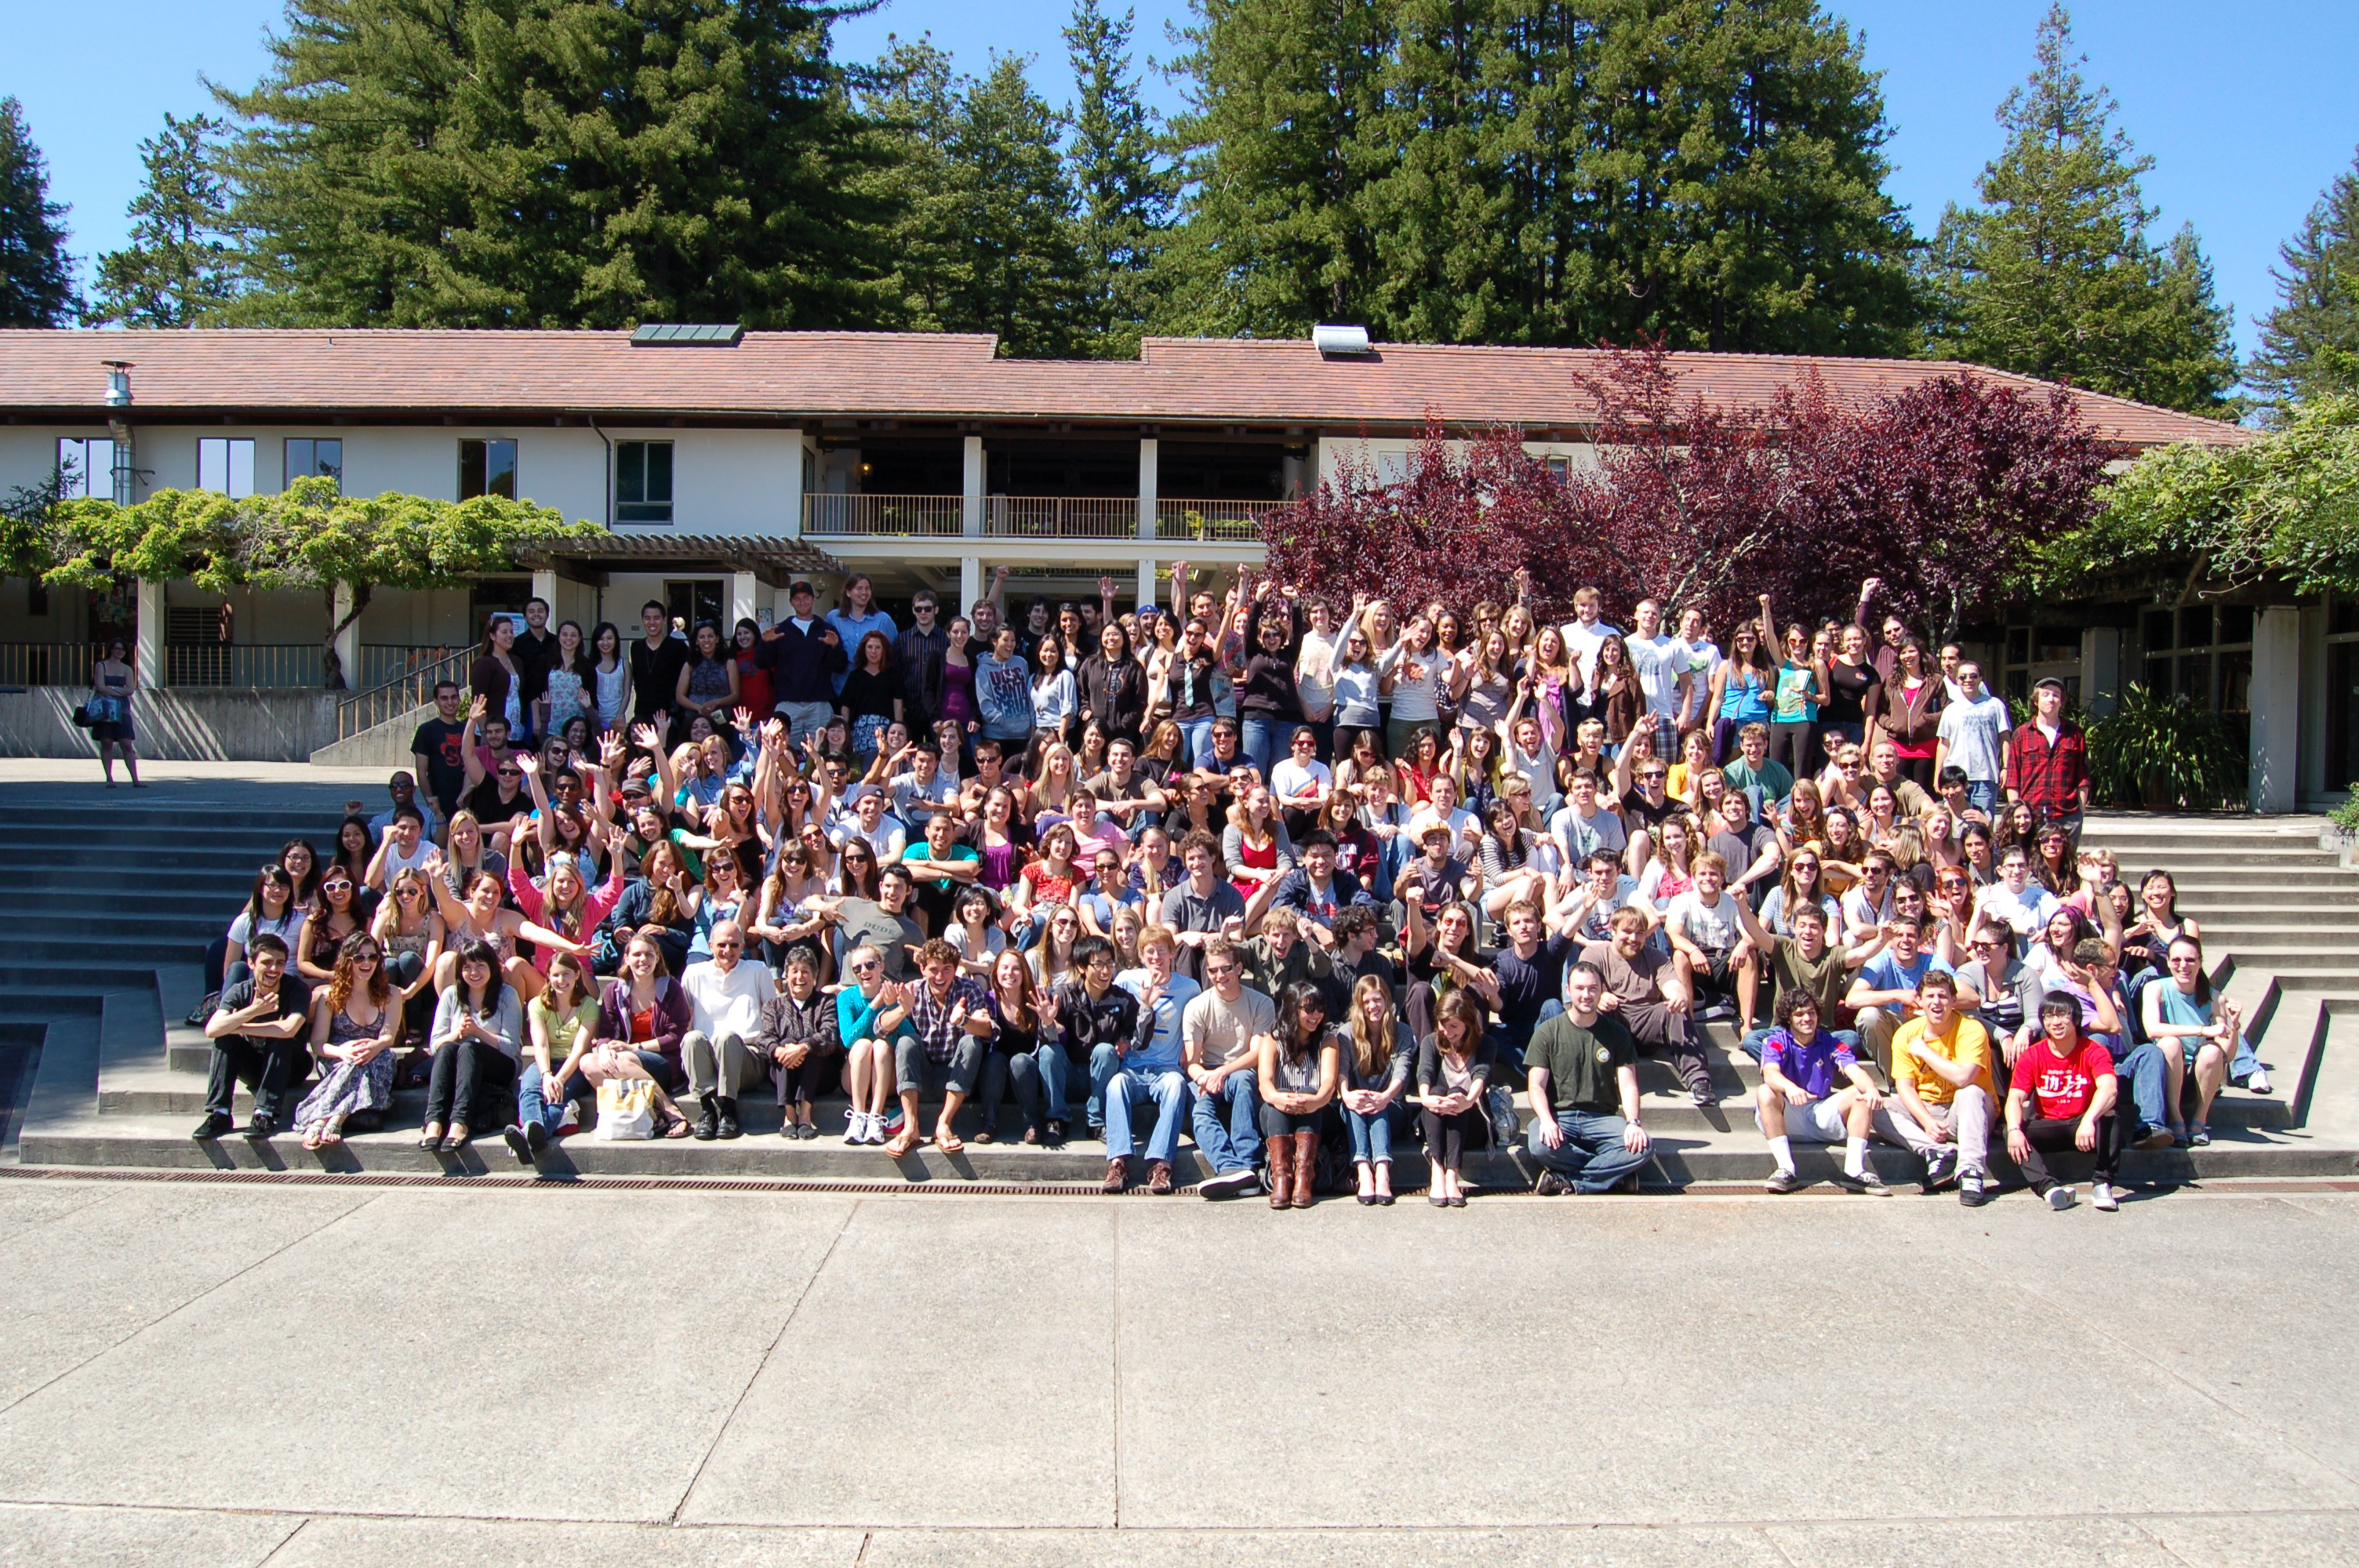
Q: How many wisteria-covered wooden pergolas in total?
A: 2